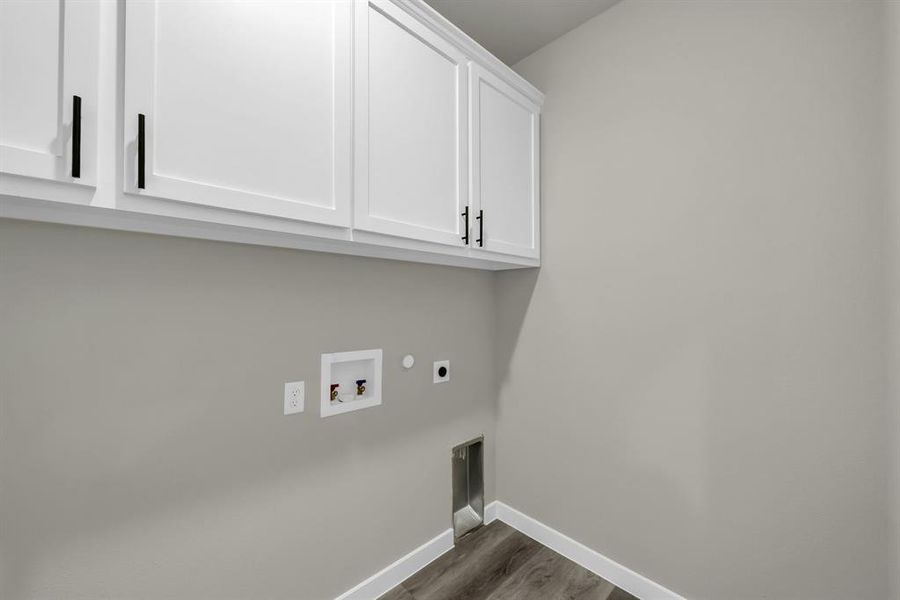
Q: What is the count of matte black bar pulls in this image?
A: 4